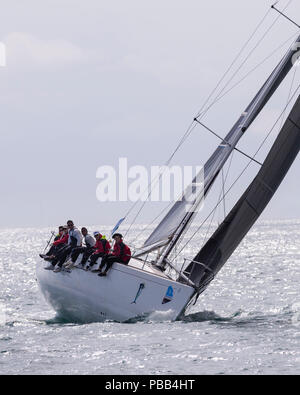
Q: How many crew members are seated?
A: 6